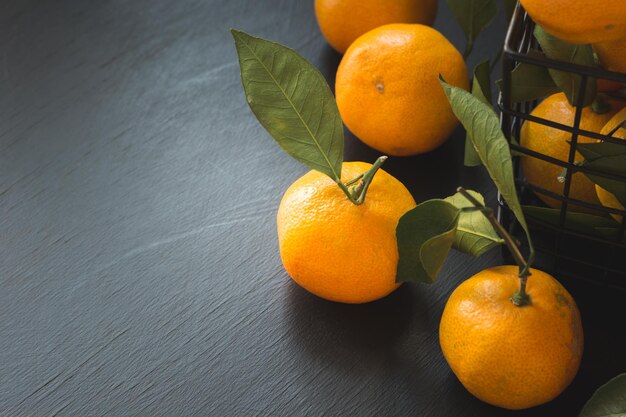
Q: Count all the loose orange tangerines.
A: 4